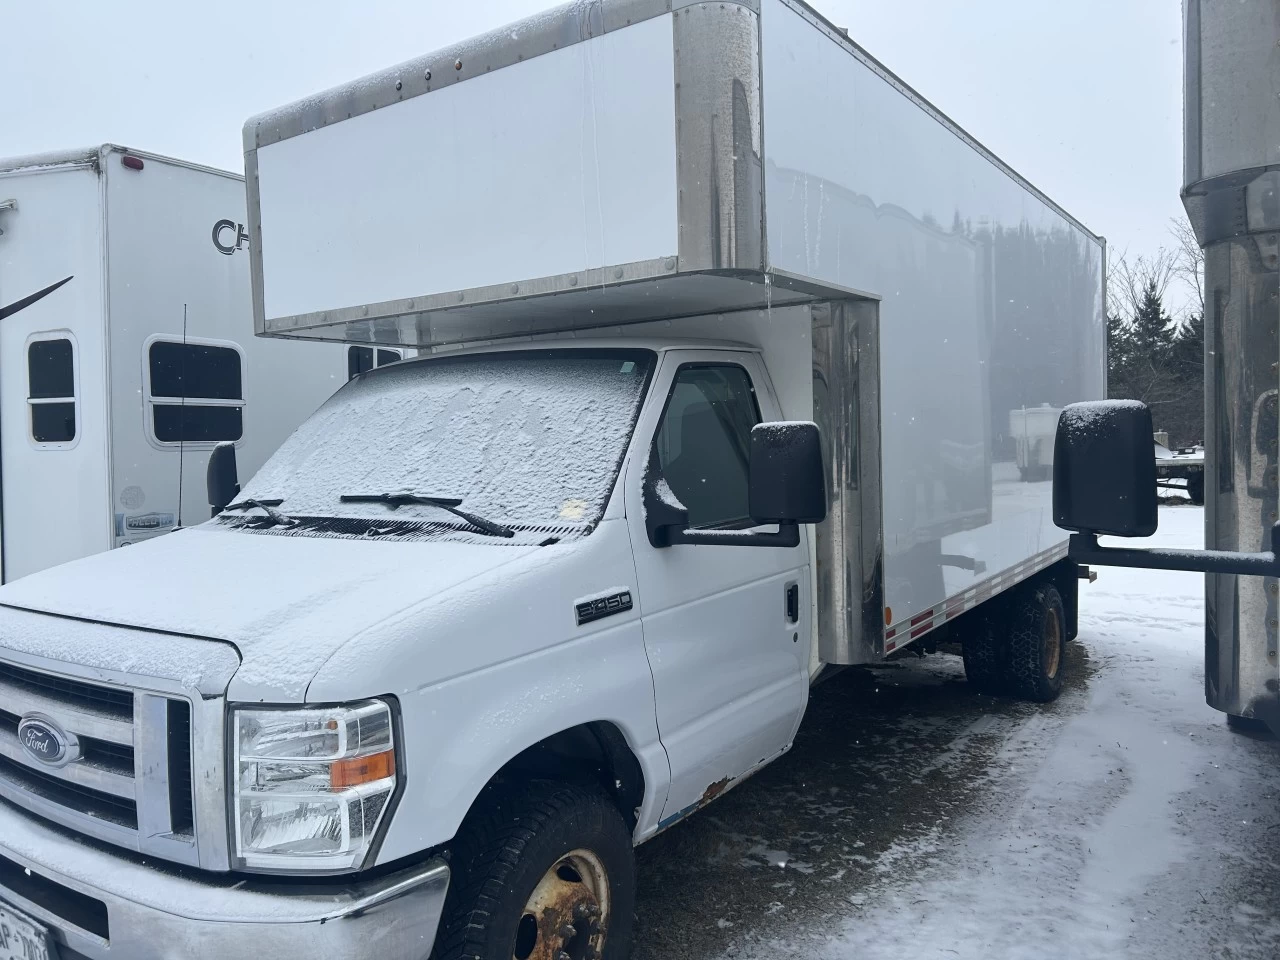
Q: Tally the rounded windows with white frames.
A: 3